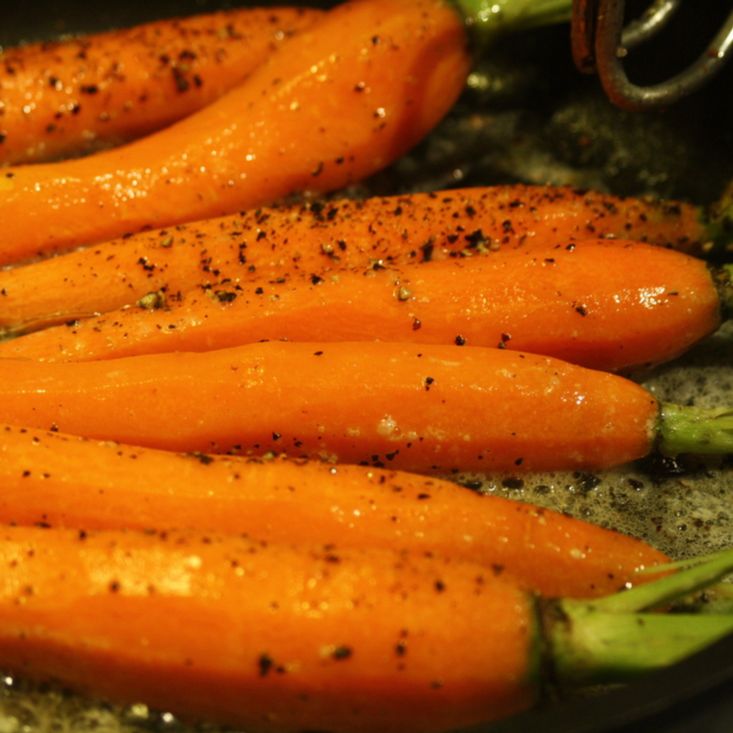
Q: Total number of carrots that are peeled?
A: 7